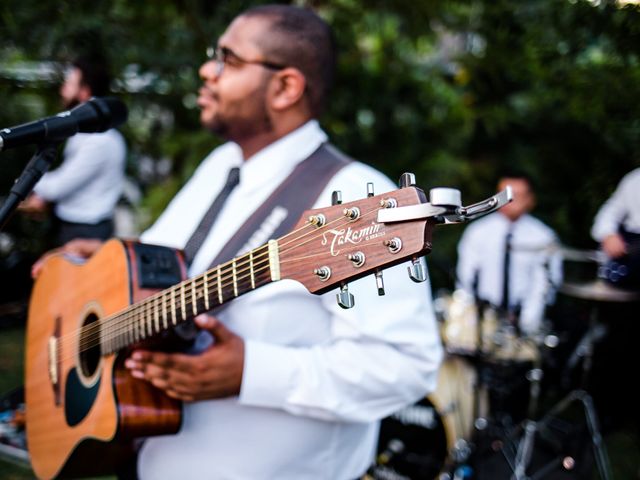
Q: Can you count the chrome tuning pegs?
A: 6